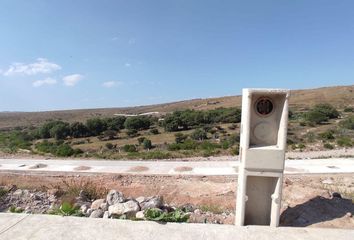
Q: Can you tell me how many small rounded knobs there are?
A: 2